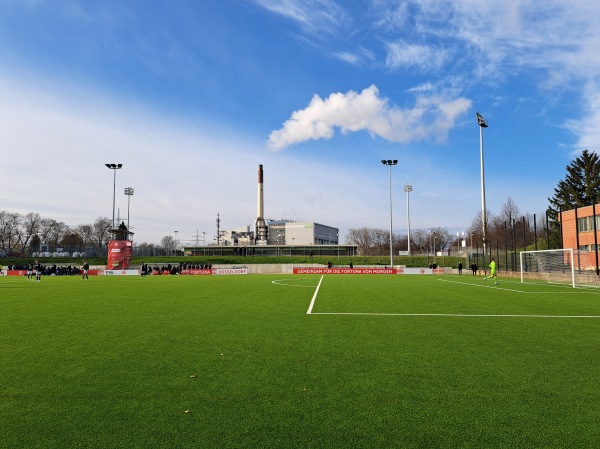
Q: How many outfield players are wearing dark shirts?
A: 4